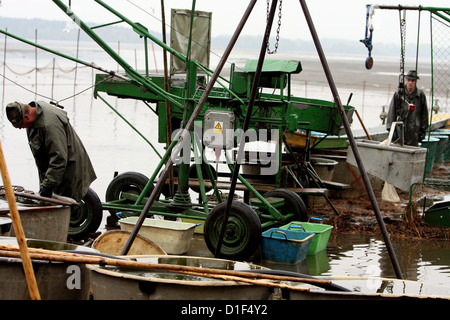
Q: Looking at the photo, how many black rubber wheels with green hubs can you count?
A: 4